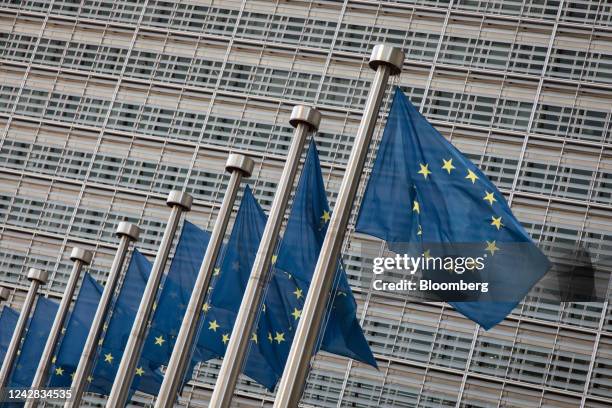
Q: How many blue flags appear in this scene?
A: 8